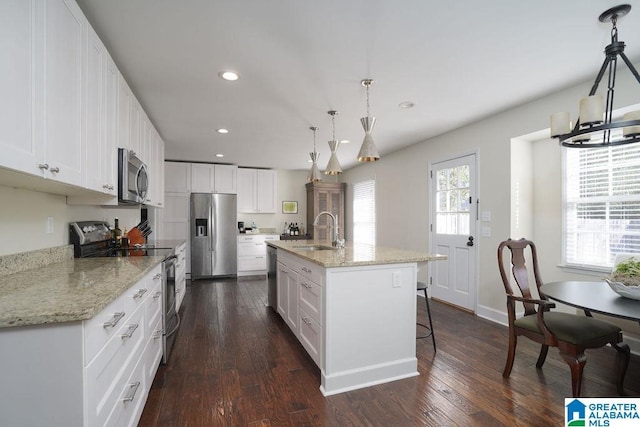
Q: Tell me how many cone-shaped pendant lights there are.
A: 3